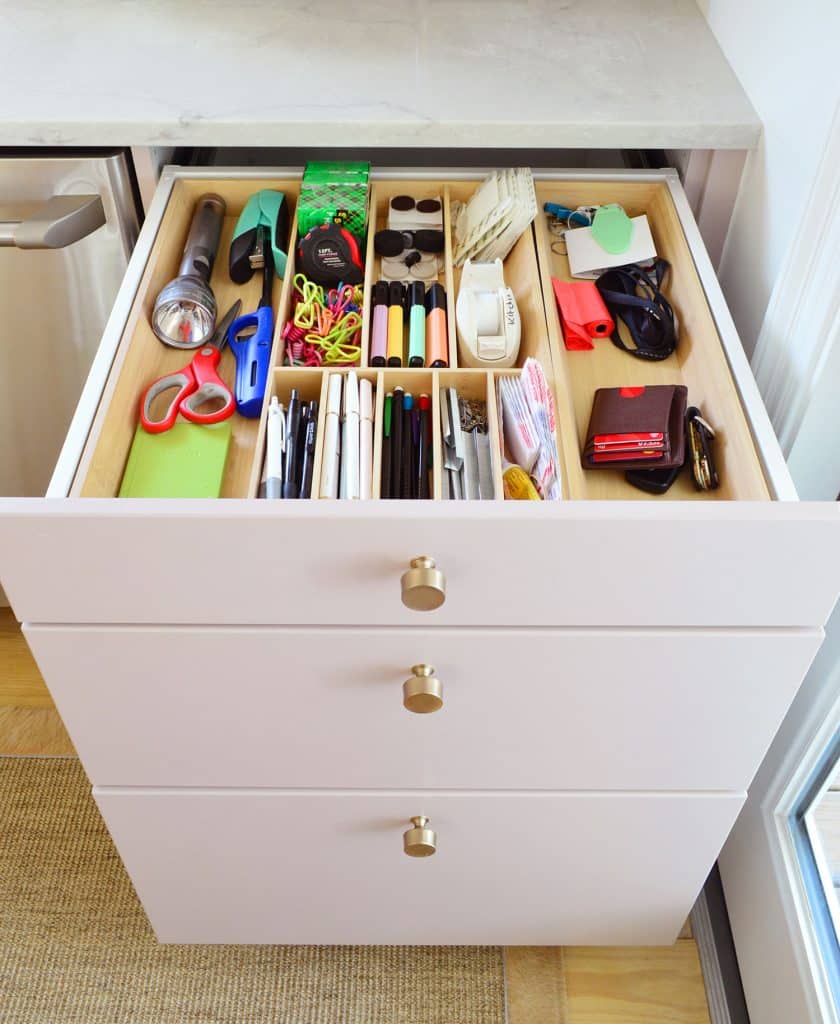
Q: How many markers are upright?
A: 4